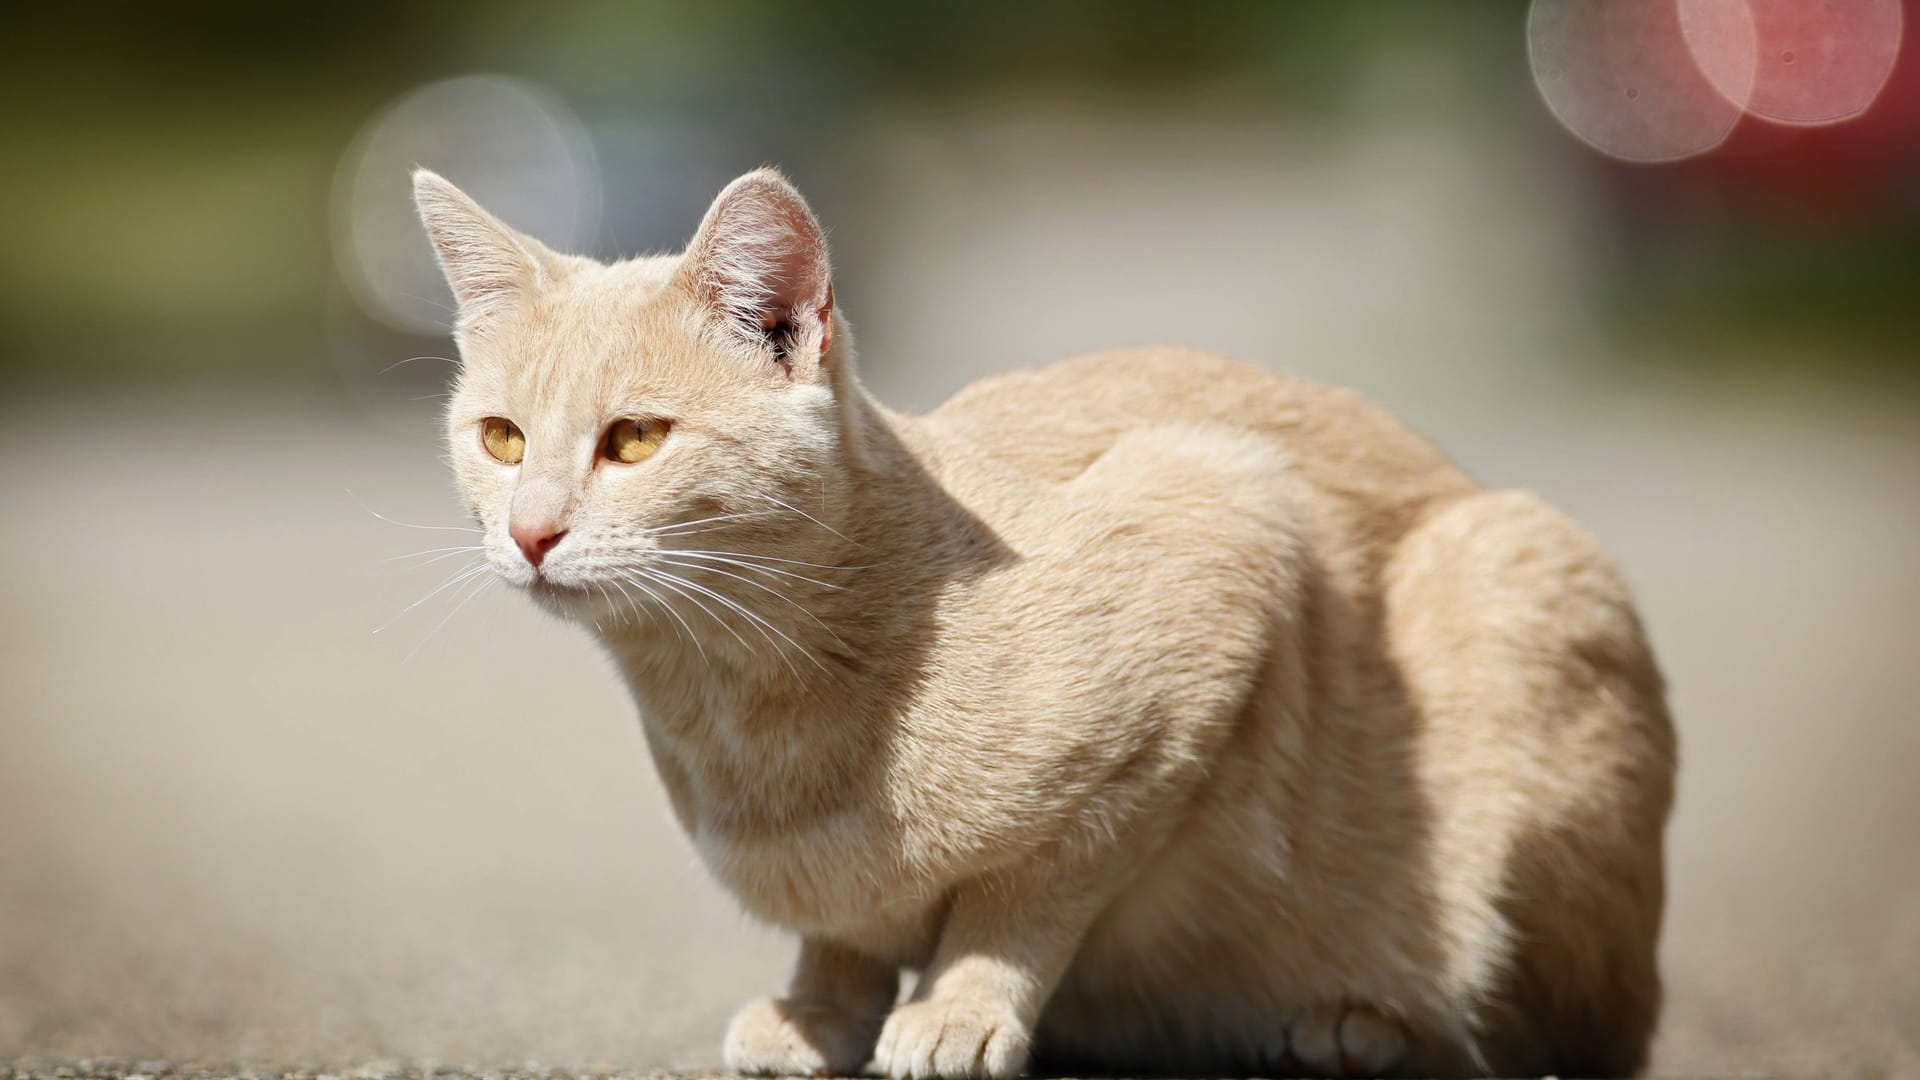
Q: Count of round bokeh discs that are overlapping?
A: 2